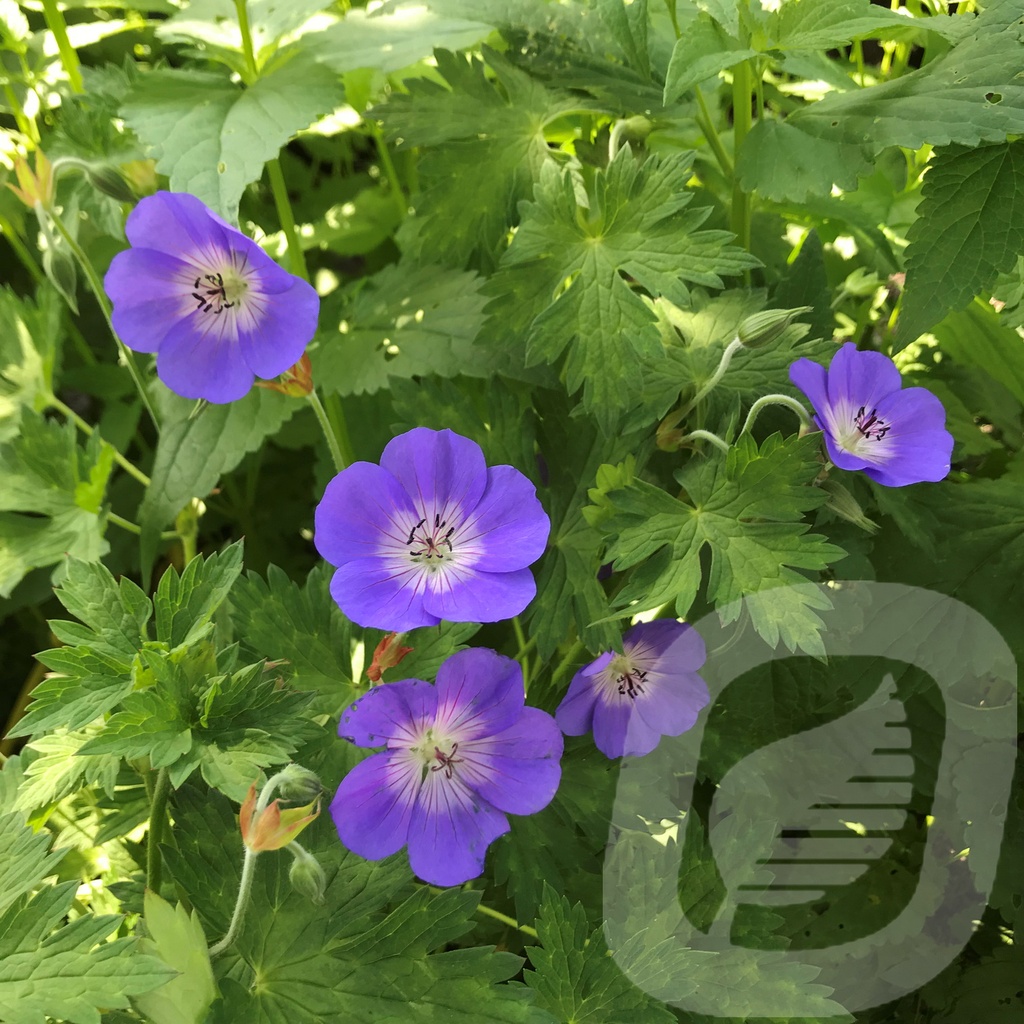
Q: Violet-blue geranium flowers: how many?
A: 5